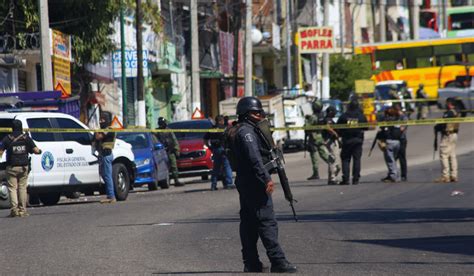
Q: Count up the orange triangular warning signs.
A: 3